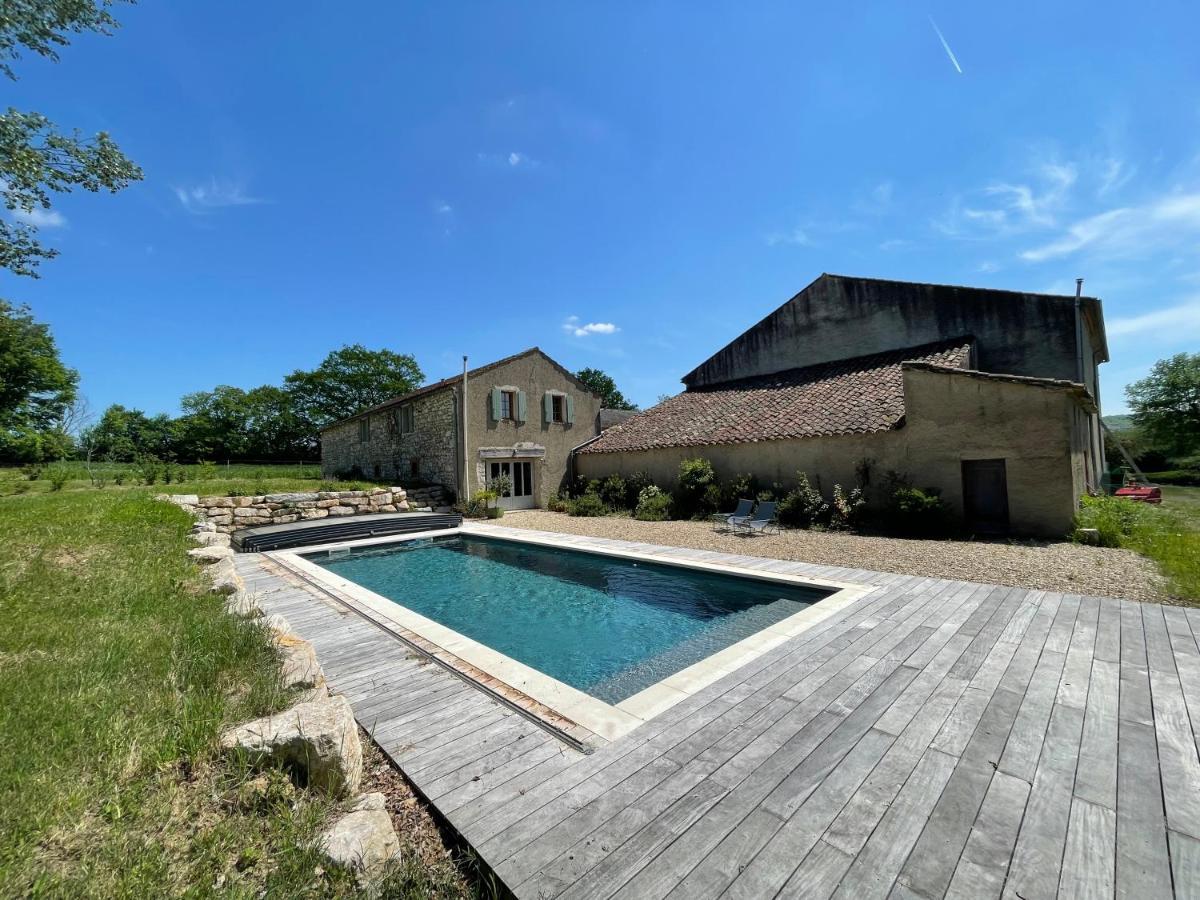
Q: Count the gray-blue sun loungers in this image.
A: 2